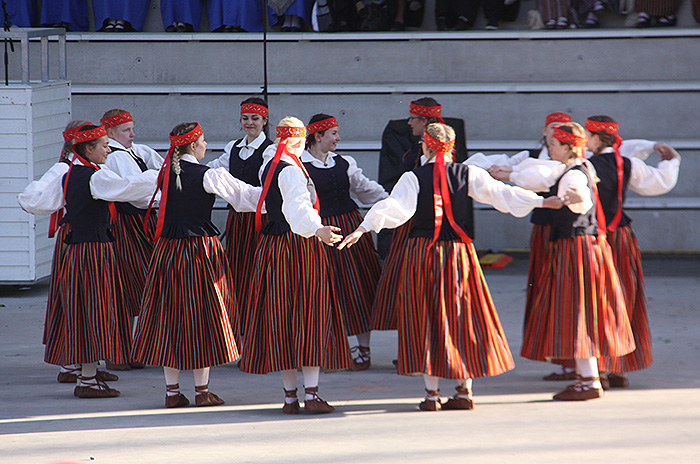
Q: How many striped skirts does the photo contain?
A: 12